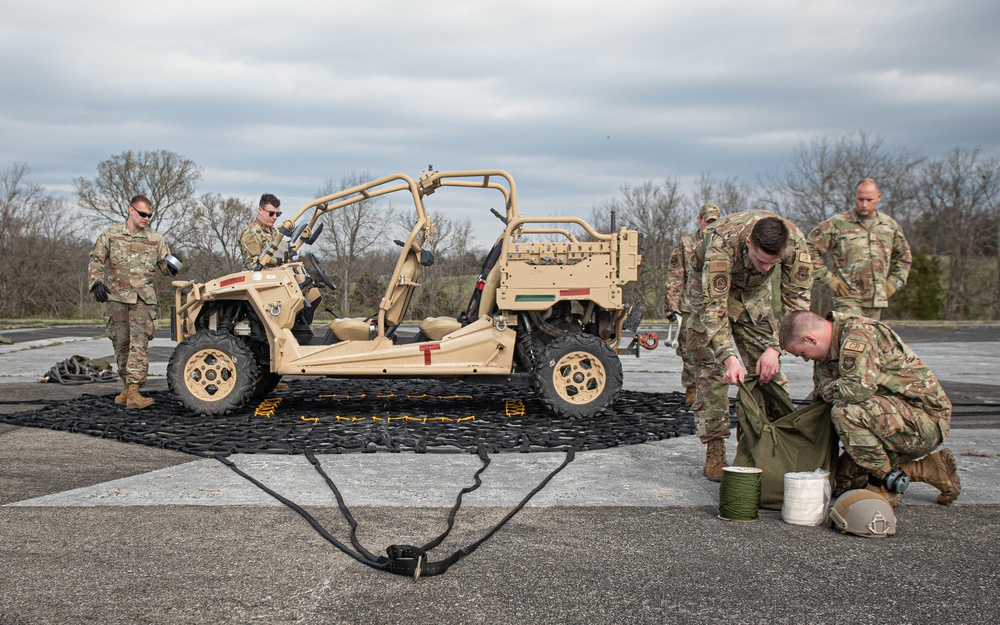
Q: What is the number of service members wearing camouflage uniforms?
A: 6